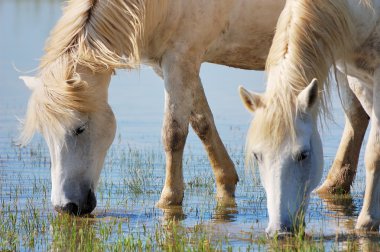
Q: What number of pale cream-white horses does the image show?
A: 2